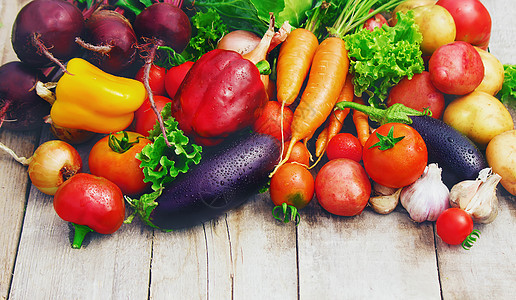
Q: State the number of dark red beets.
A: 4